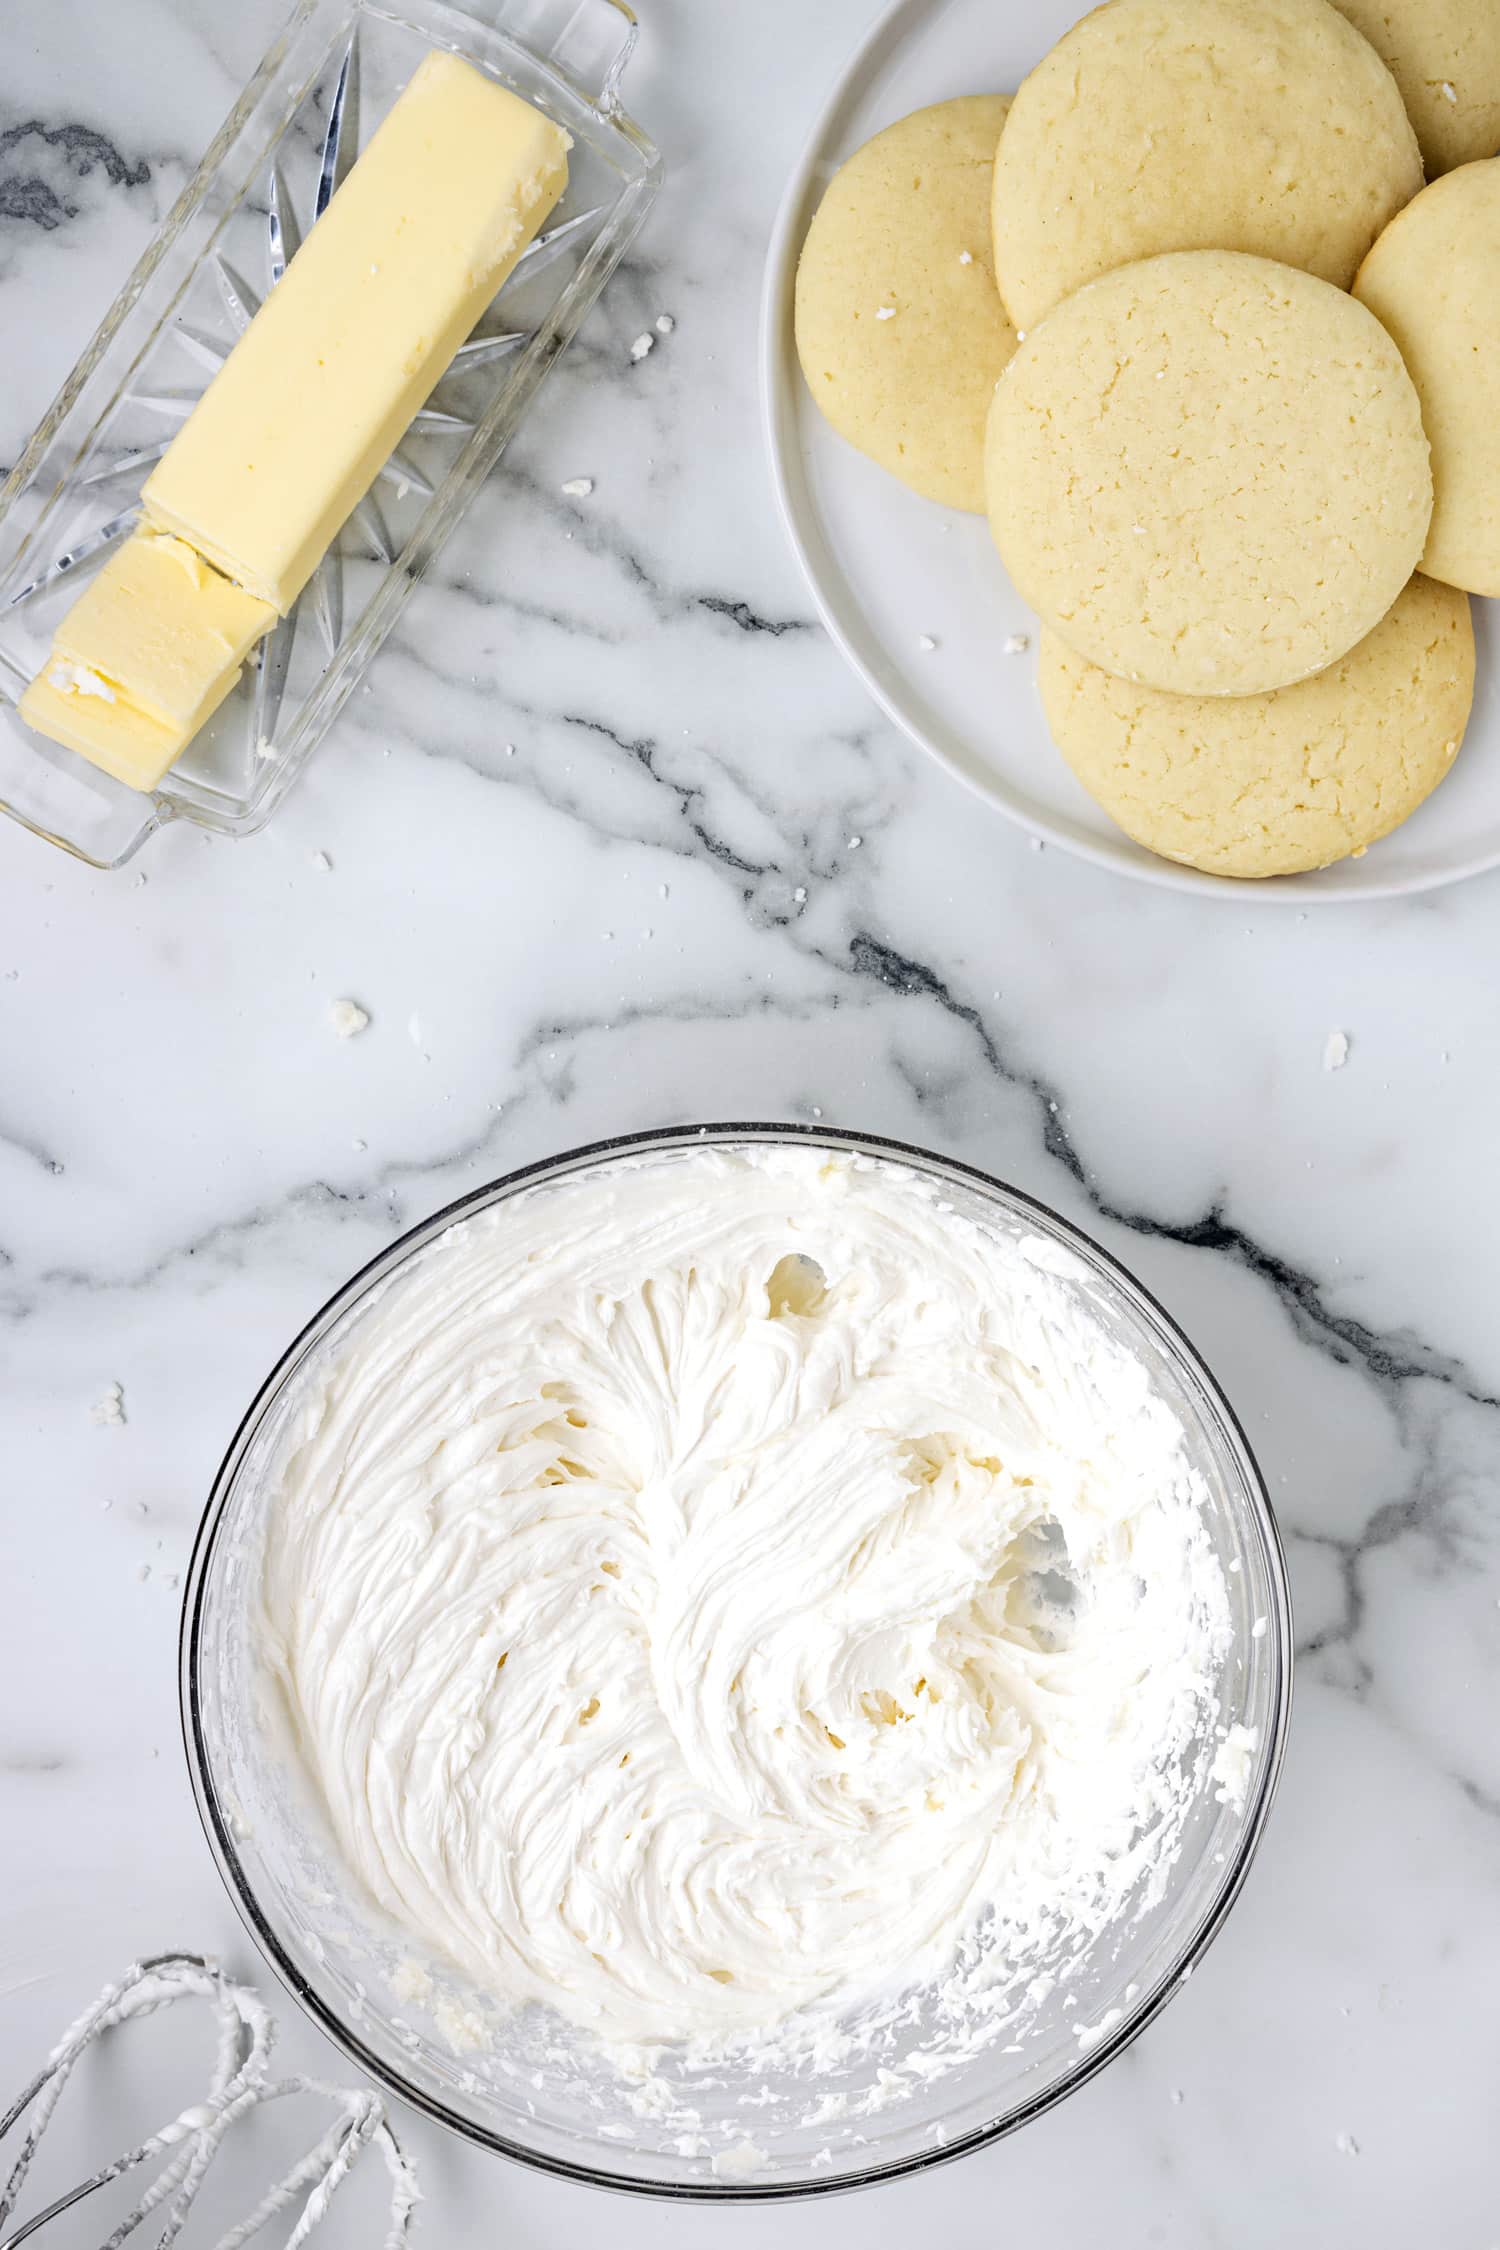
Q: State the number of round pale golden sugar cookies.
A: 6